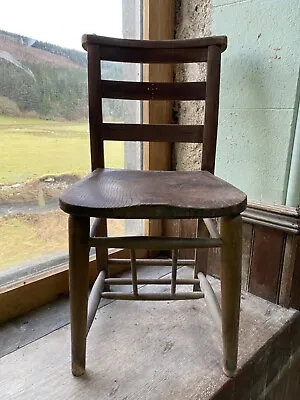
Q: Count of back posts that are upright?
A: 2